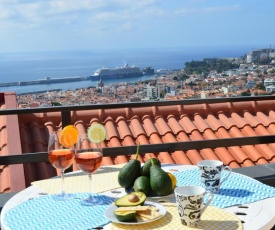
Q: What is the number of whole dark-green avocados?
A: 4